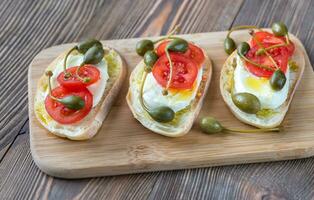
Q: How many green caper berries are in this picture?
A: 13